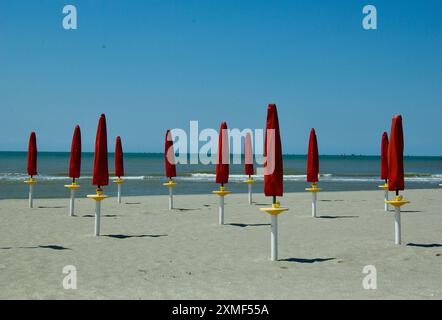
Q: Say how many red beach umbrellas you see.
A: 11